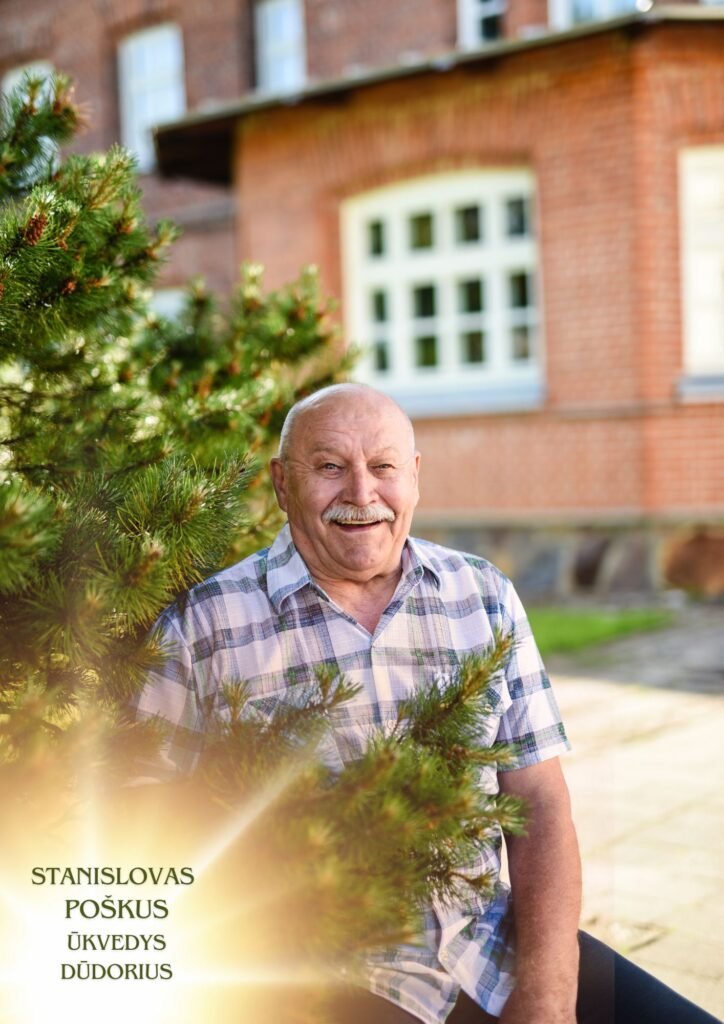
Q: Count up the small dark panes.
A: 12